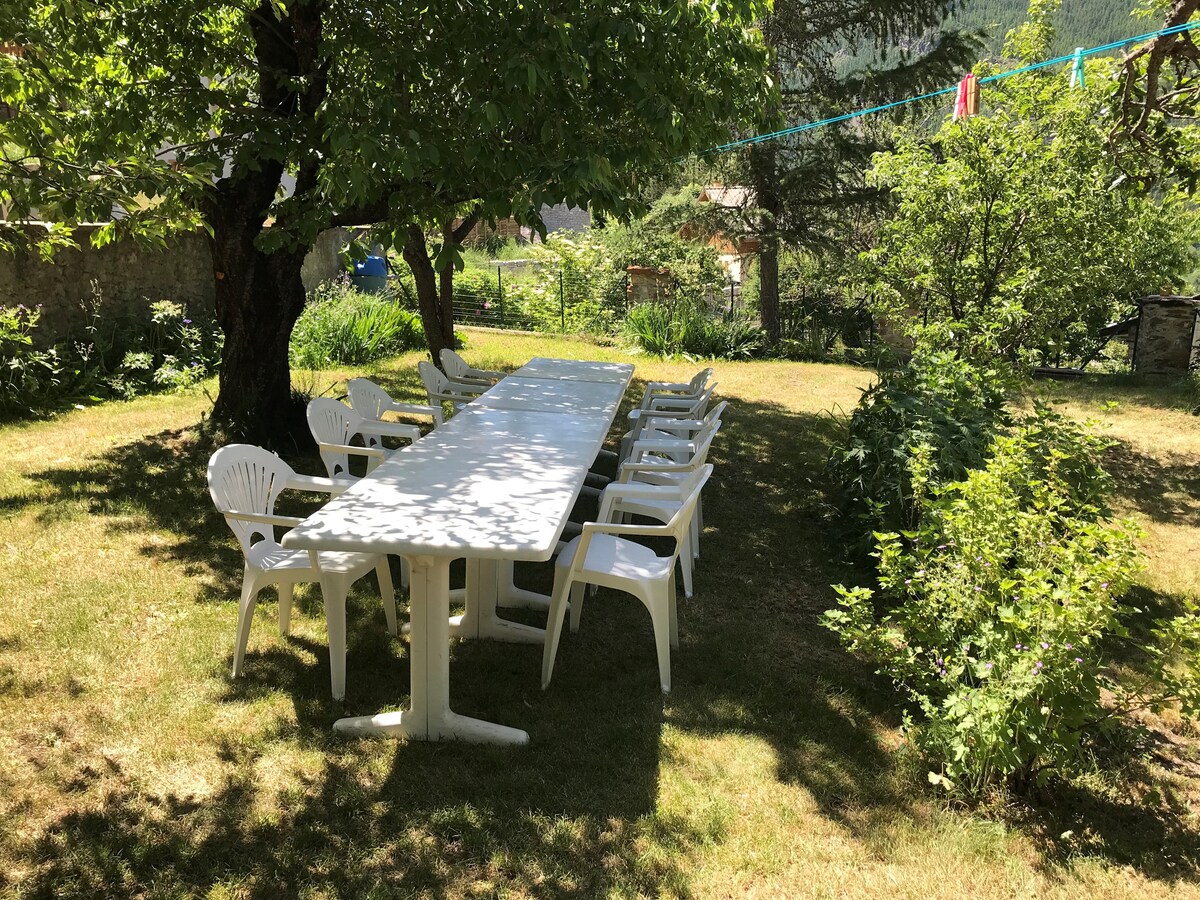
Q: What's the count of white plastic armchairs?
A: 10